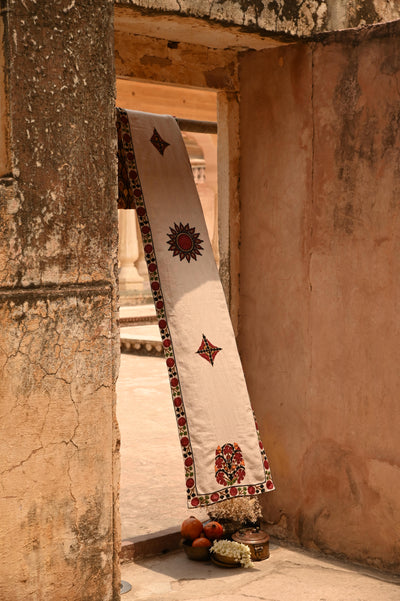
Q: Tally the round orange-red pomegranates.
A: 3